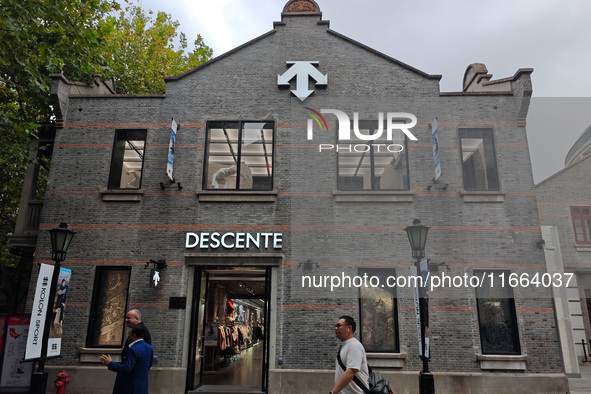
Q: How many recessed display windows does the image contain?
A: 3